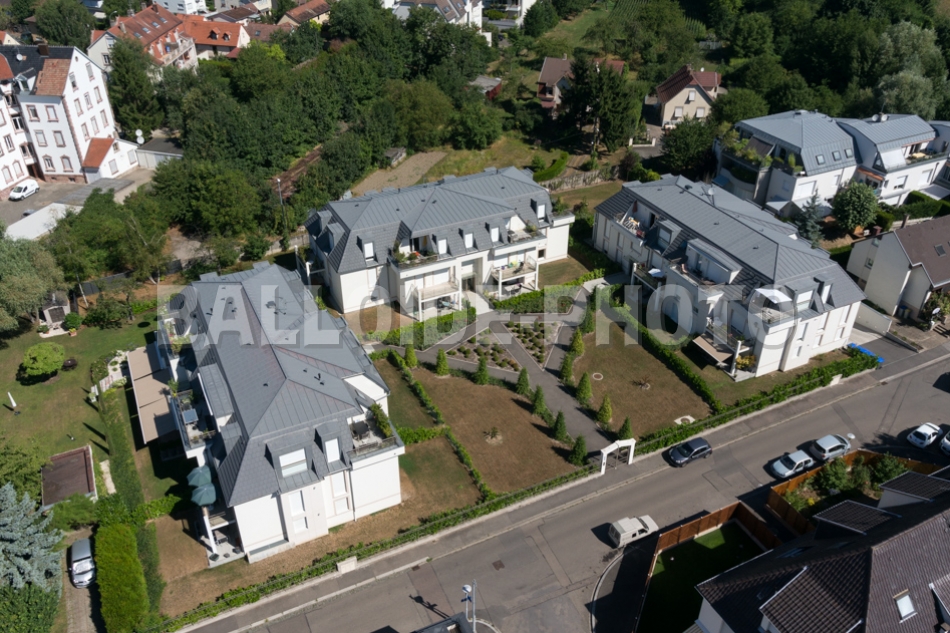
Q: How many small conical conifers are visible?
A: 14